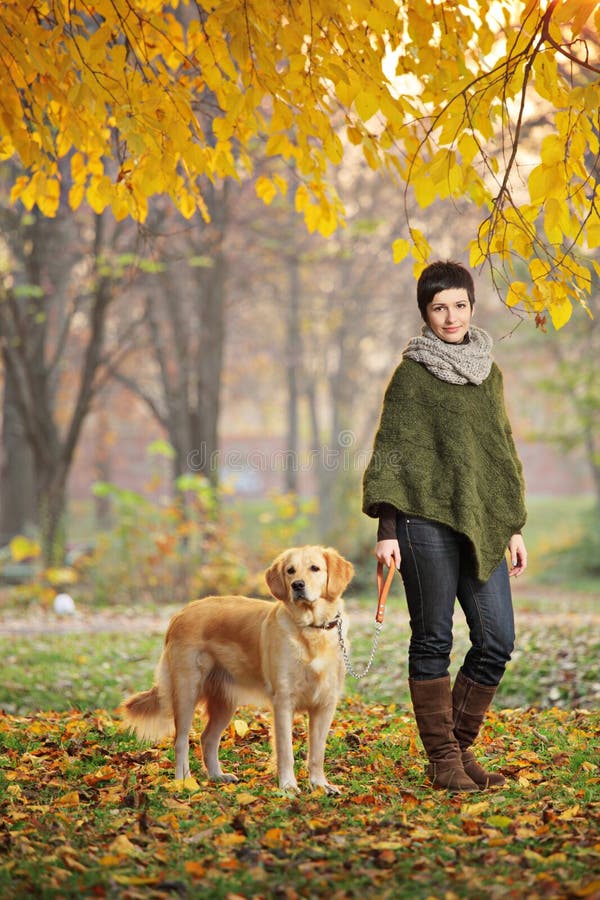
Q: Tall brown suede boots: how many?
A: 2